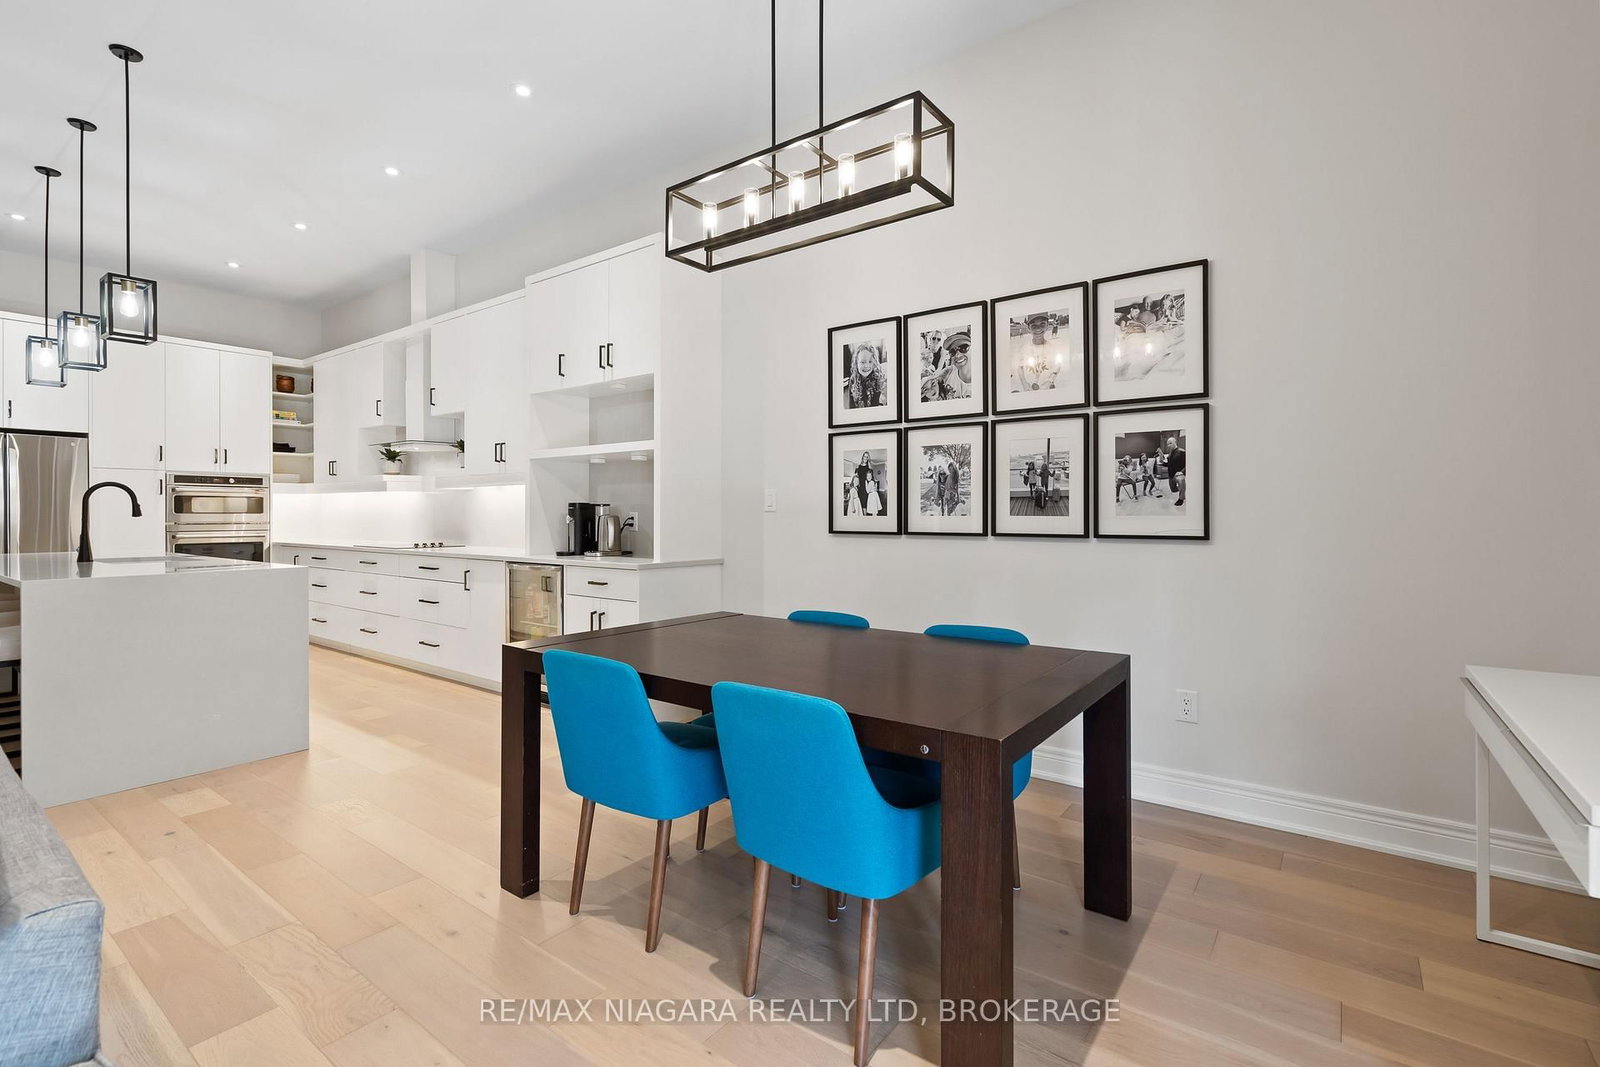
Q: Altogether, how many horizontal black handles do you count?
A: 10